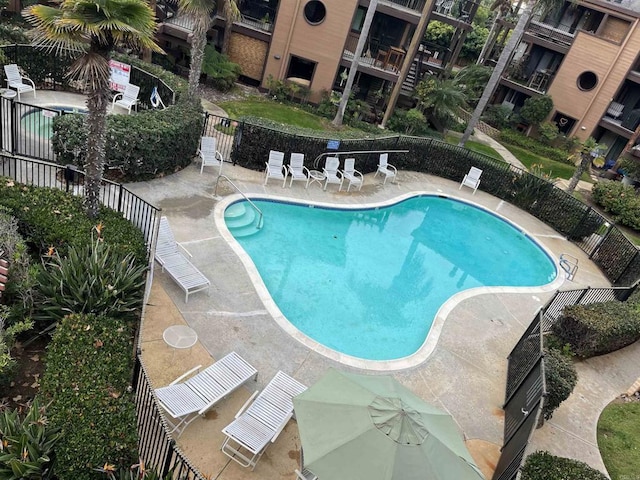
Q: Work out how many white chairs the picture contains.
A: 12